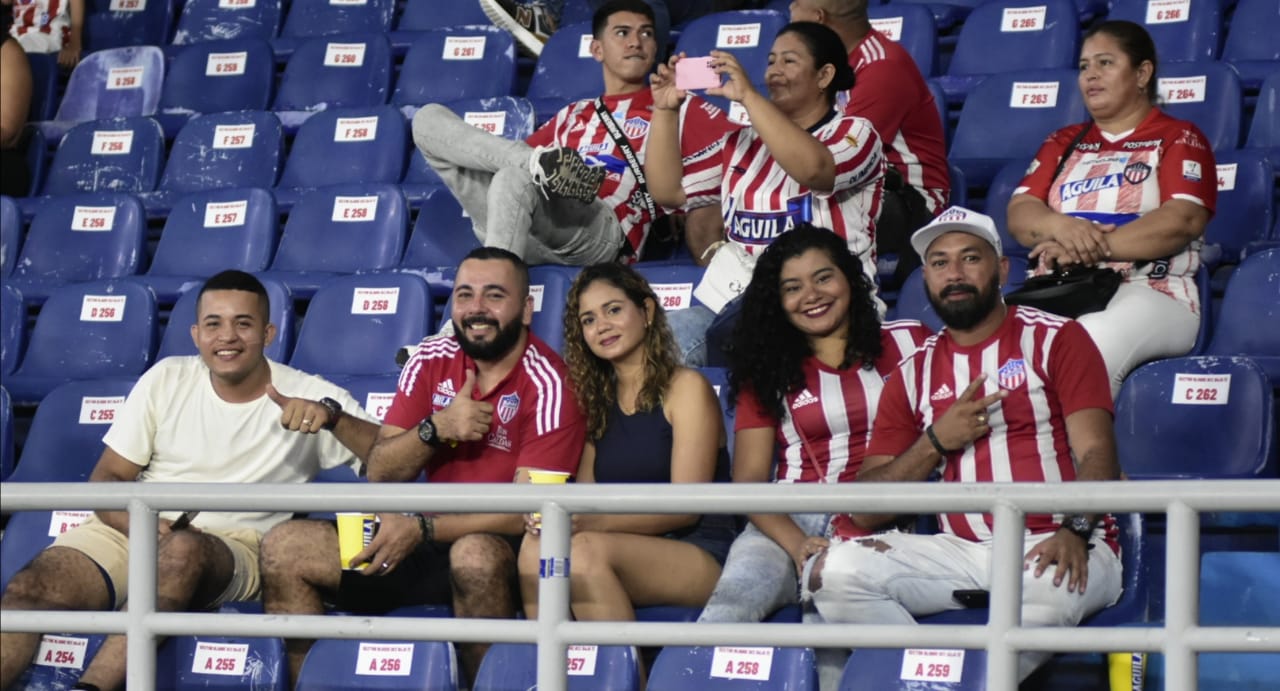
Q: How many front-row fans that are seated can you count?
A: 5